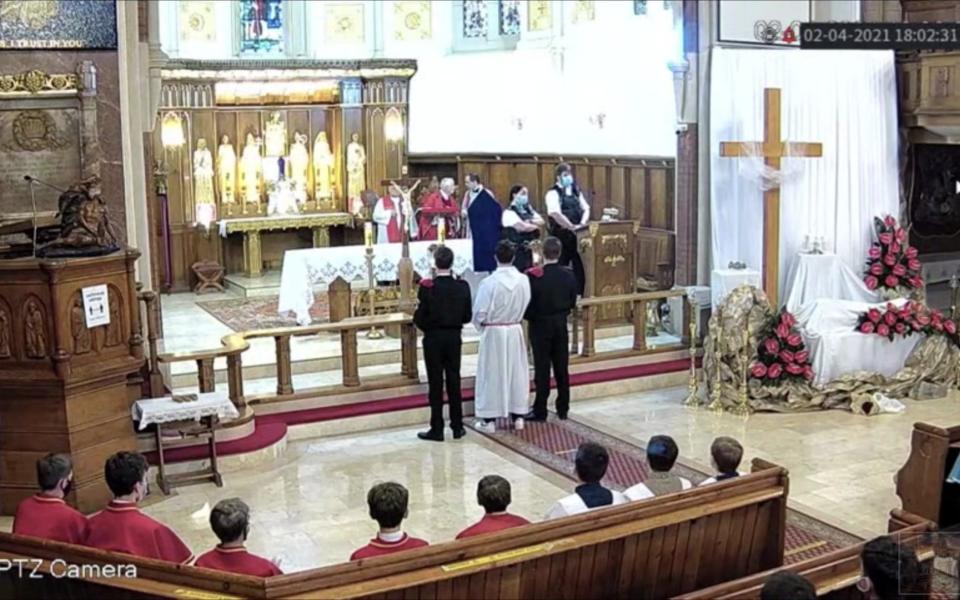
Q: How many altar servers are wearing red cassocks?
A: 5